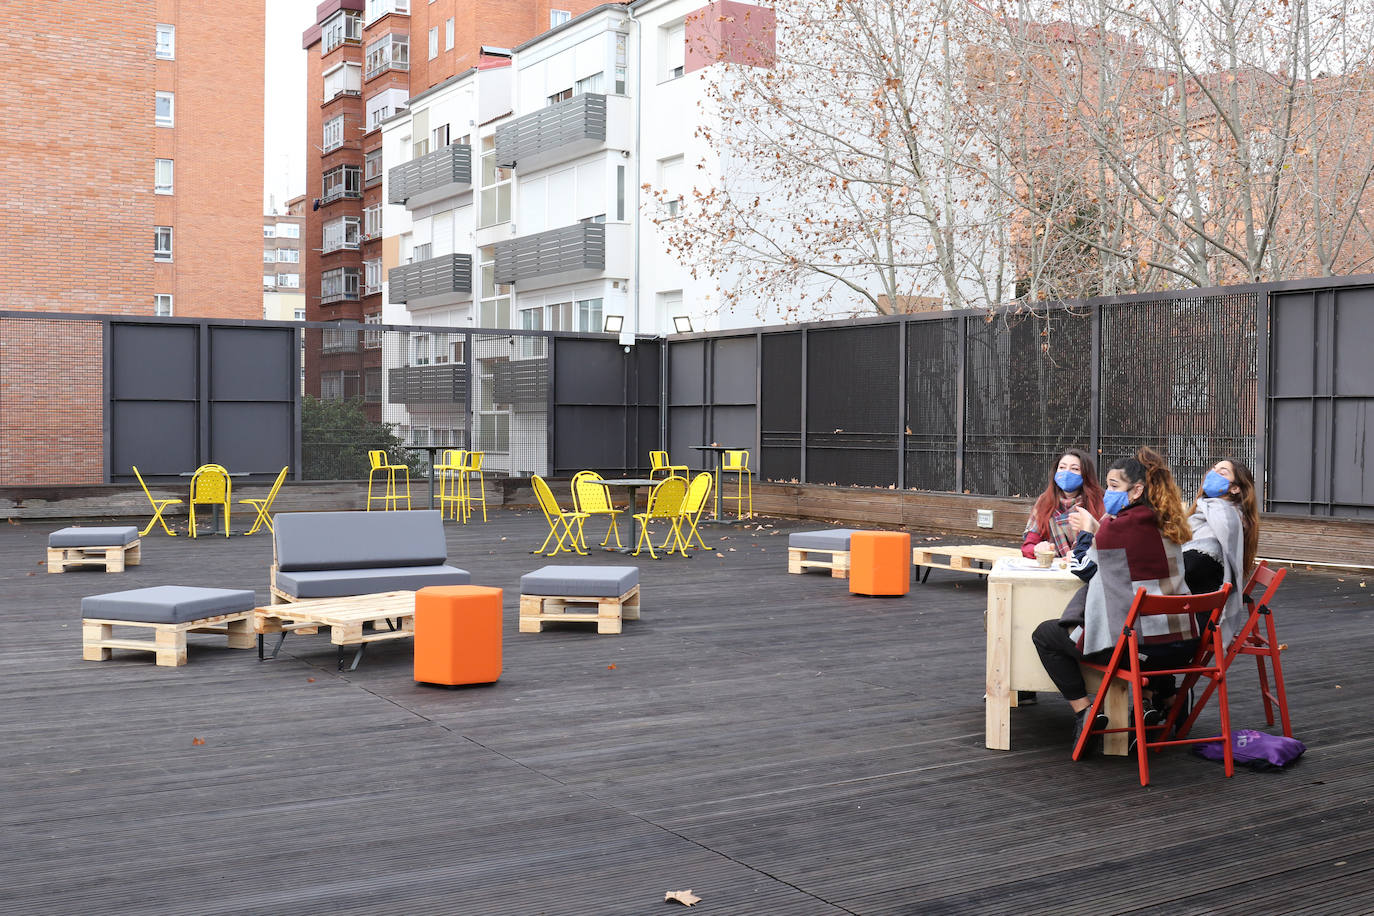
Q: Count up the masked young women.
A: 3